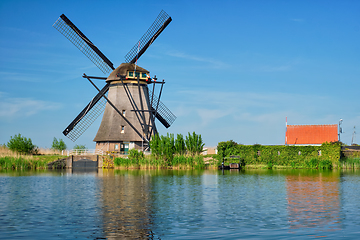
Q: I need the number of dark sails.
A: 4